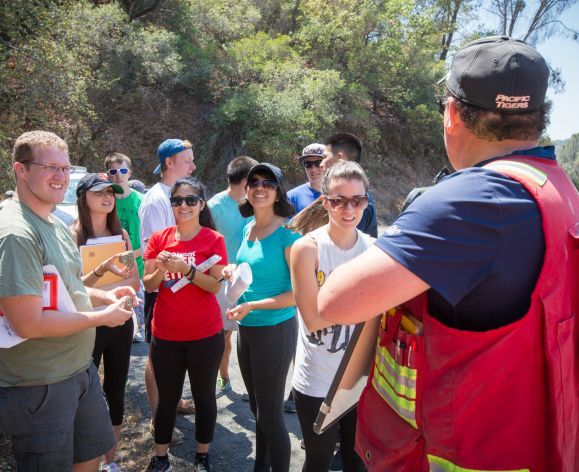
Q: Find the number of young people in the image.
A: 10